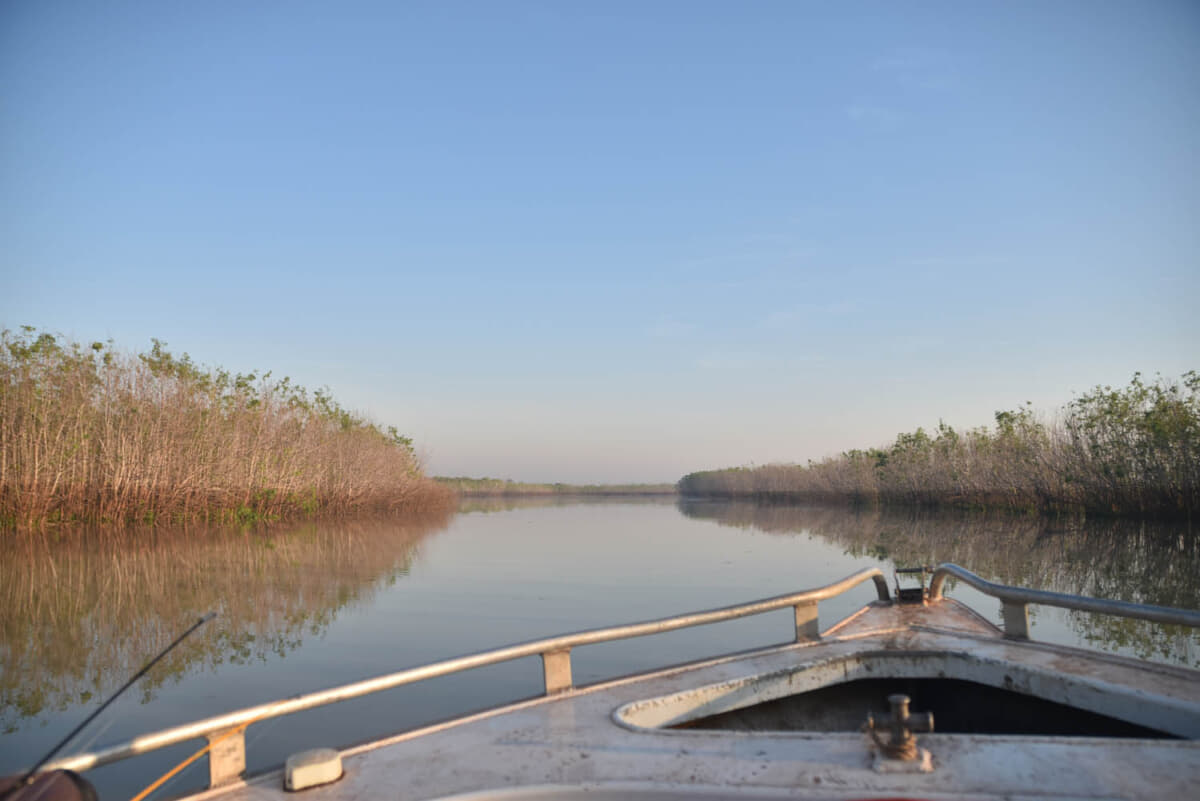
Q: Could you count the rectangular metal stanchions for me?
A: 4